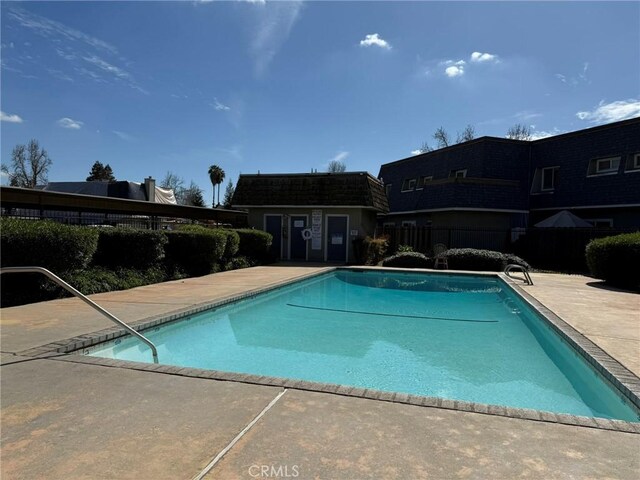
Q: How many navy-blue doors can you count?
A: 3